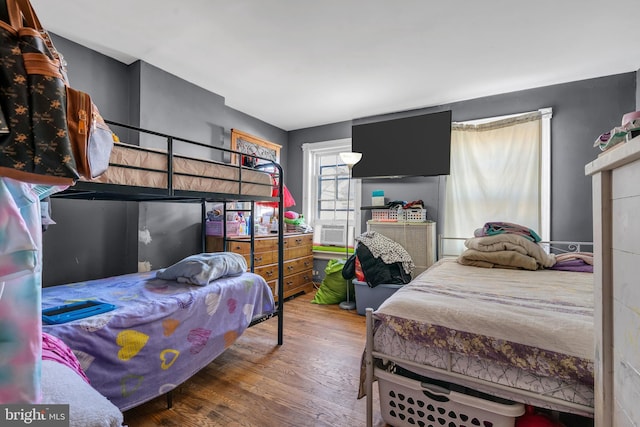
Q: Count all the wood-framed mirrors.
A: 1